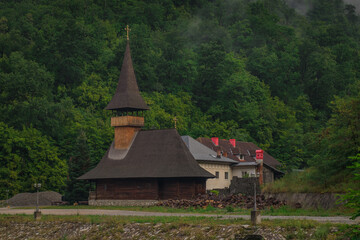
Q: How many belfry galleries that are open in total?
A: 1